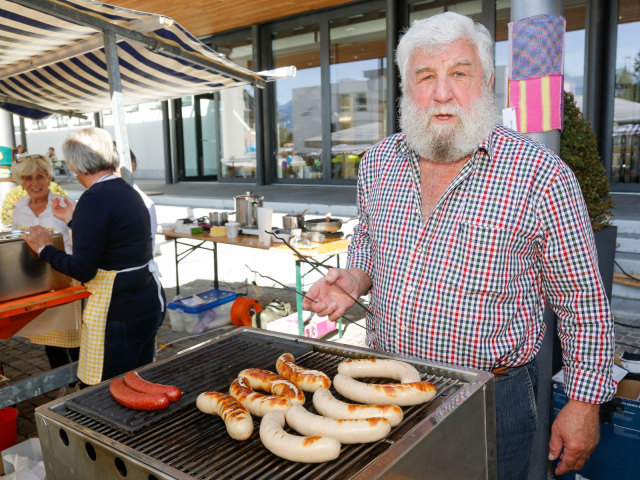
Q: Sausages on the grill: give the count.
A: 11